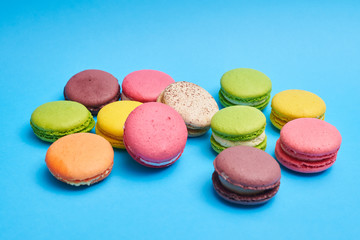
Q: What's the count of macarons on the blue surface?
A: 12